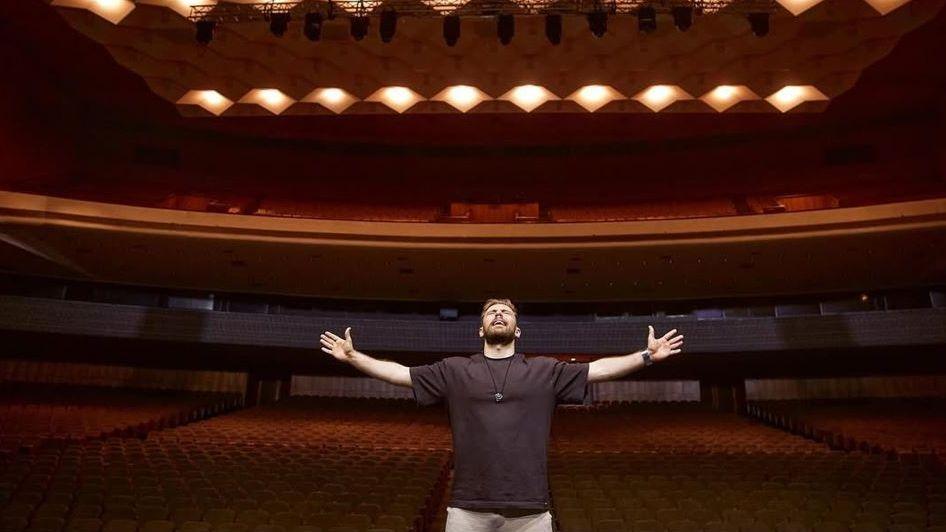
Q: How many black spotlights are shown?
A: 12